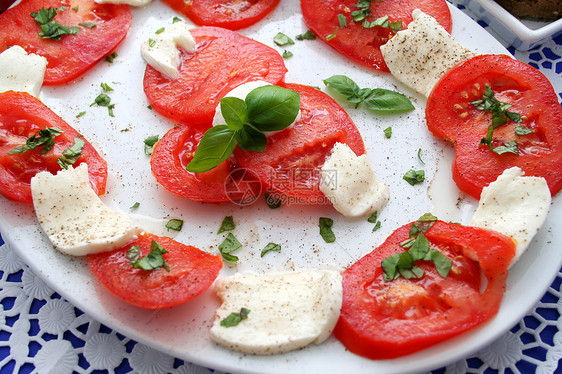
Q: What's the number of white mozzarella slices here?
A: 9